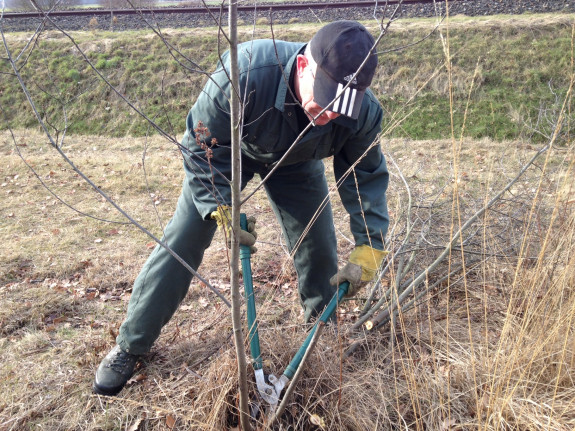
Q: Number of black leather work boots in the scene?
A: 1